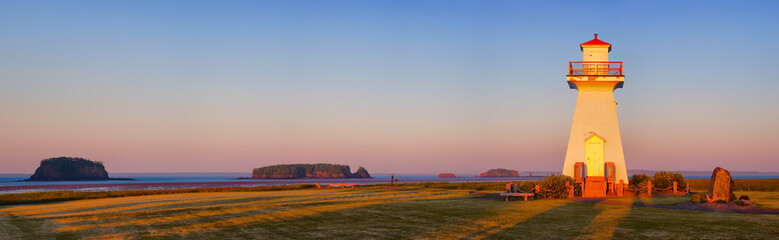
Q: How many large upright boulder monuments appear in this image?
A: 1